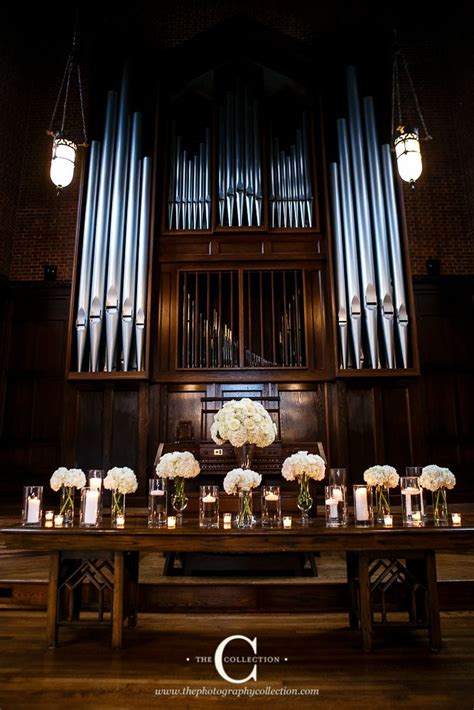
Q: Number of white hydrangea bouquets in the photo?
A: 8